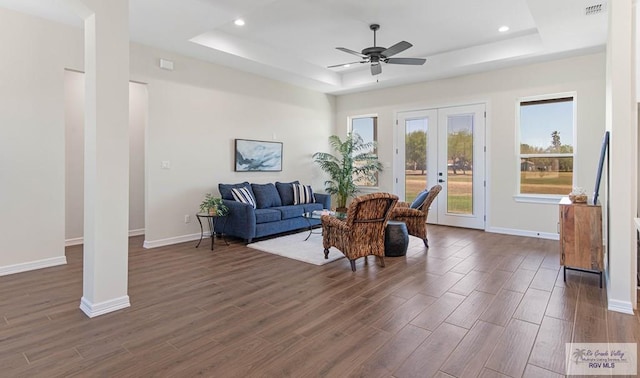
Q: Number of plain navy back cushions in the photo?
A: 3